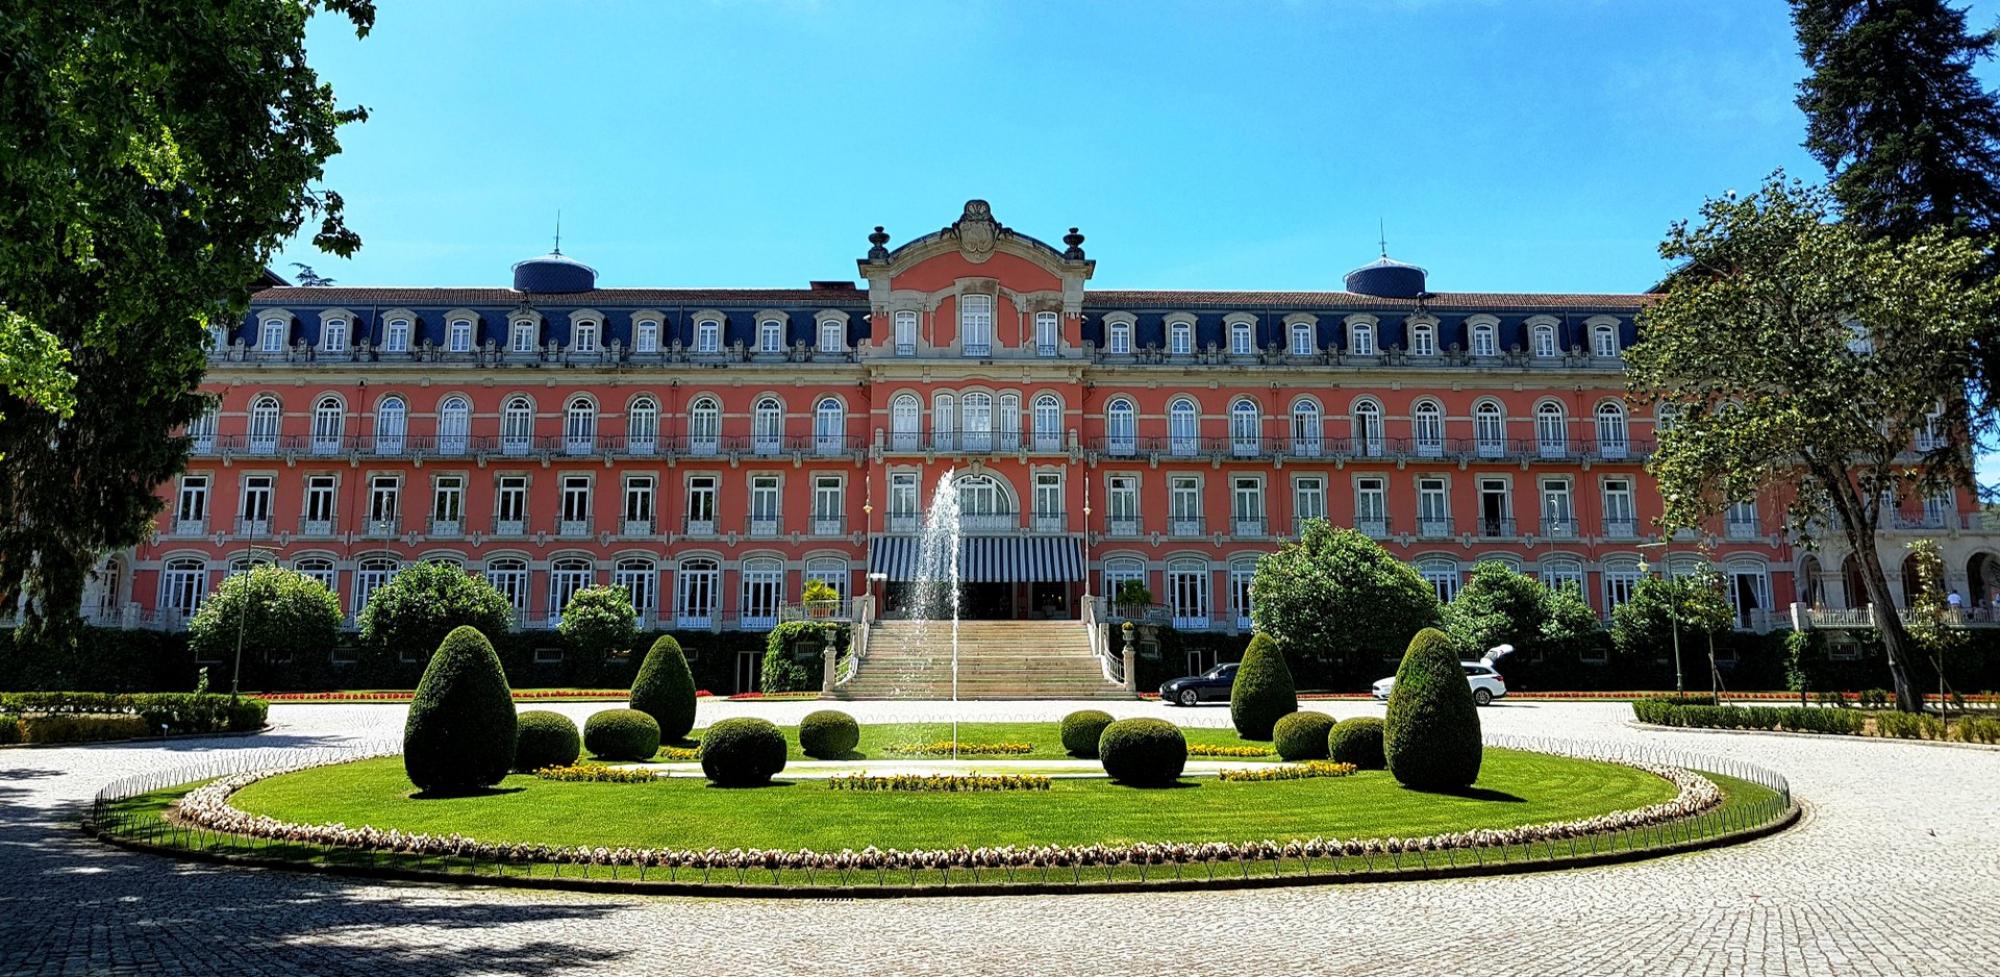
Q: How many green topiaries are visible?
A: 12